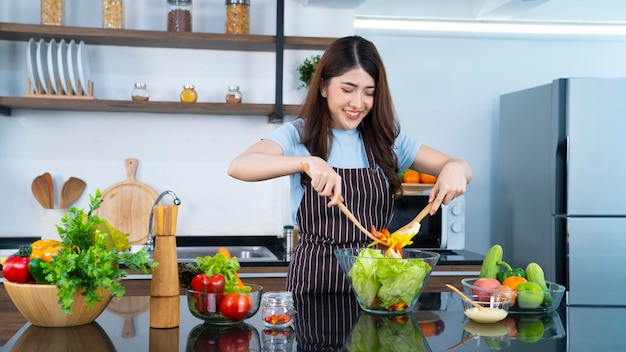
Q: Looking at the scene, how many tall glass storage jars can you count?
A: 4